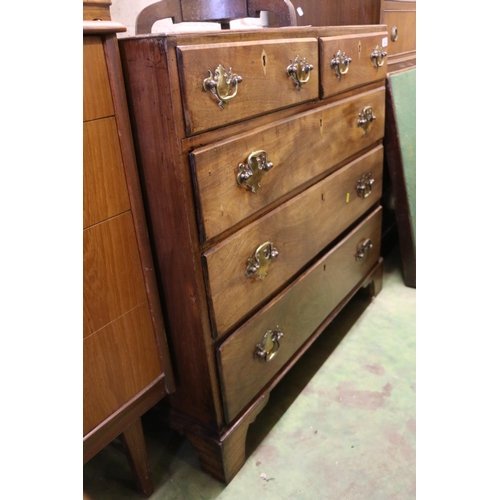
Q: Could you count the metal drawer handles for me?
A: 10